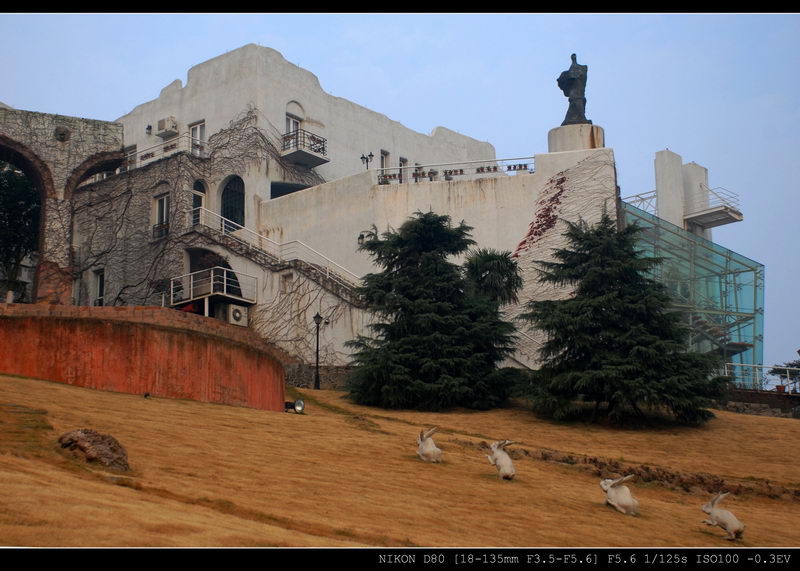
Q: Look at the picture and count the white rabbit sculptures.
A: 4